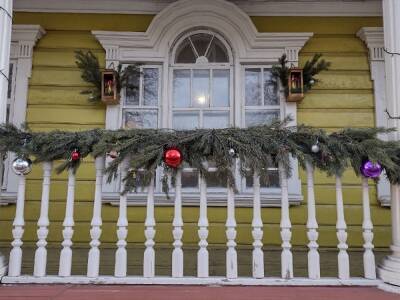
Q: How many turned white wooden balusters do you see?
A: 14